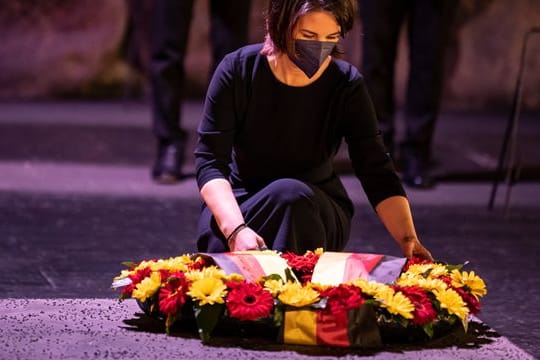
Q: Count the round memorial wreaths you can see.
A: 1